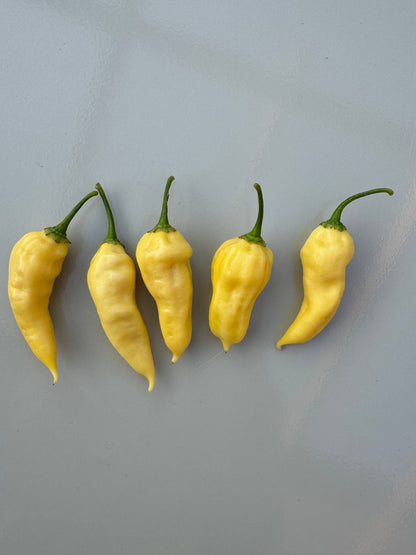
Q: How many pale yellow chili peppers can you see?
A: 5